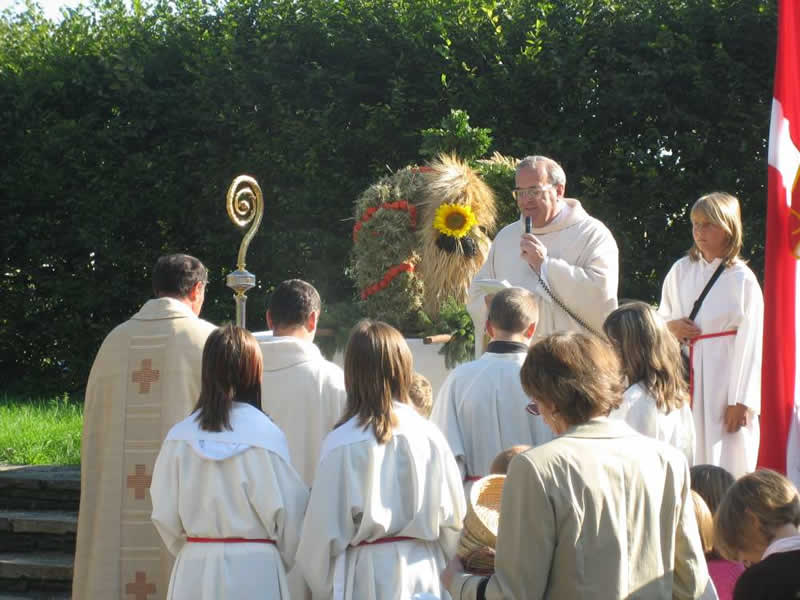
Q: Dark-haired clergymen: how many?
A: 2